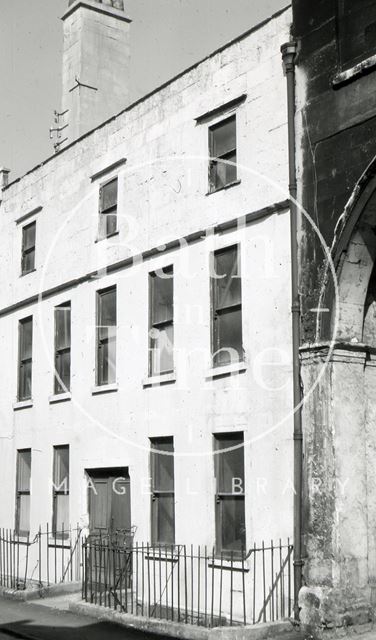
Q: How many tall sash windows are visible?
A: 9